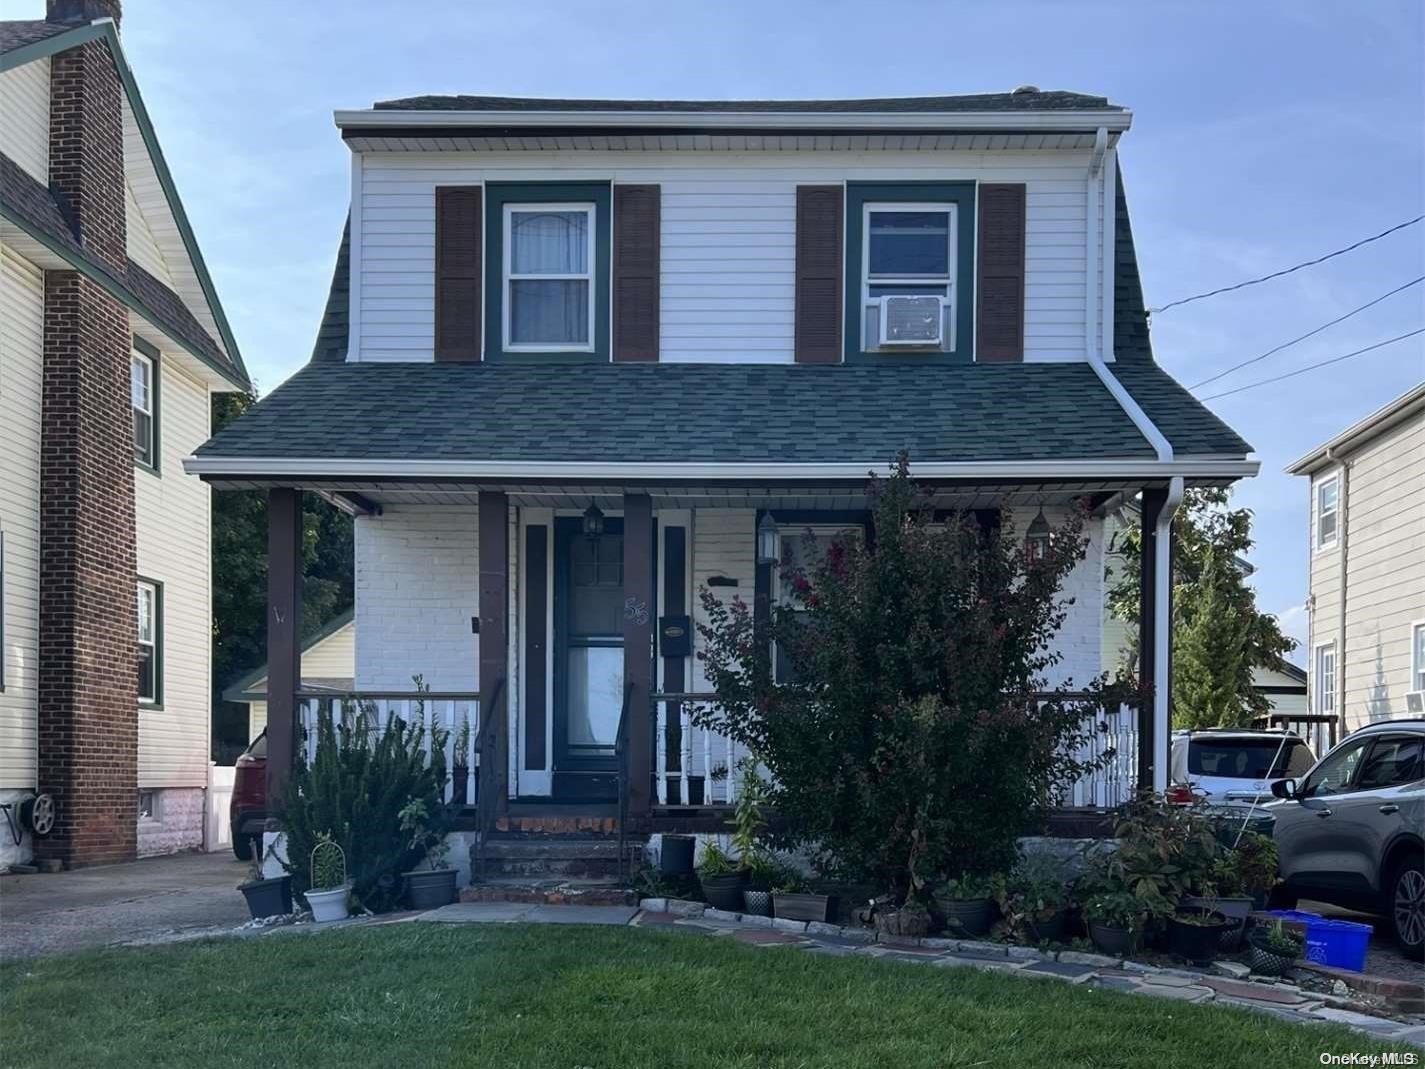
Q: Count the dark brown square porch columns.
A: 4